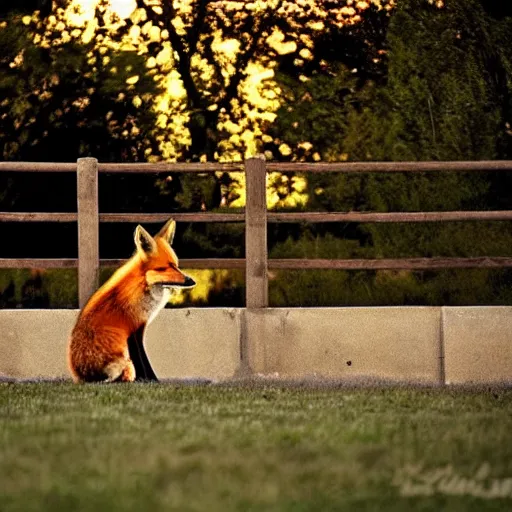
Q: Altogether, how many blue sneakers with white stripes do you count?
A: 0